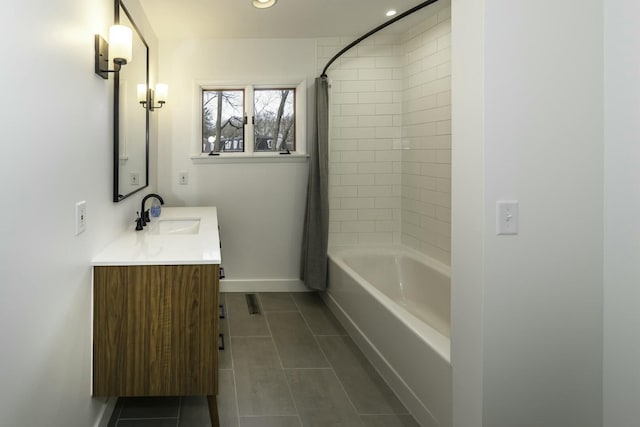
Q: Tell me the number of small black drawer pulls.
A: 3